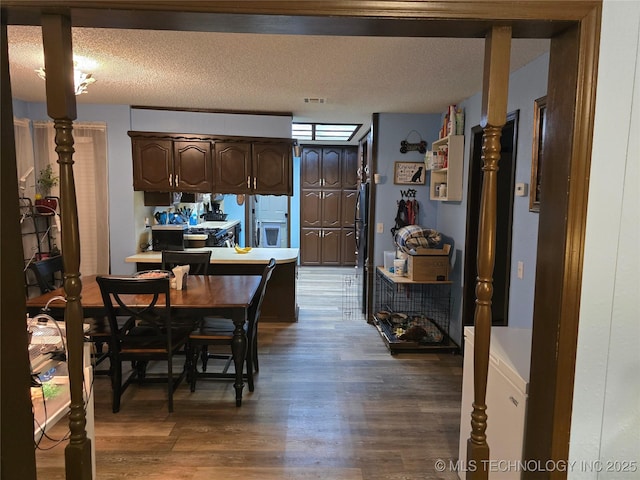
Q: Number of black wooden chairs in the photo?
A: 4